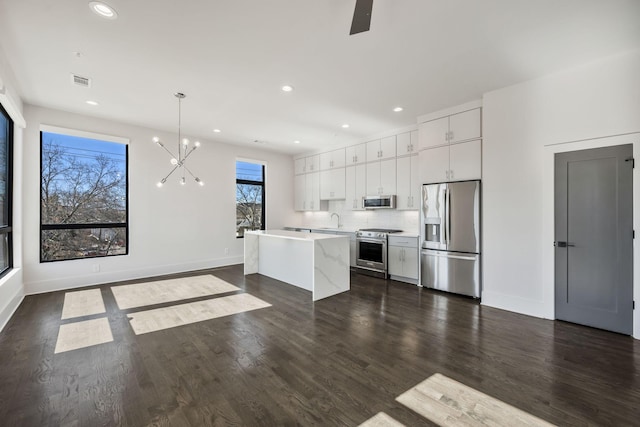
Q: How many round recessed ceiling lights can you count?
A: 7